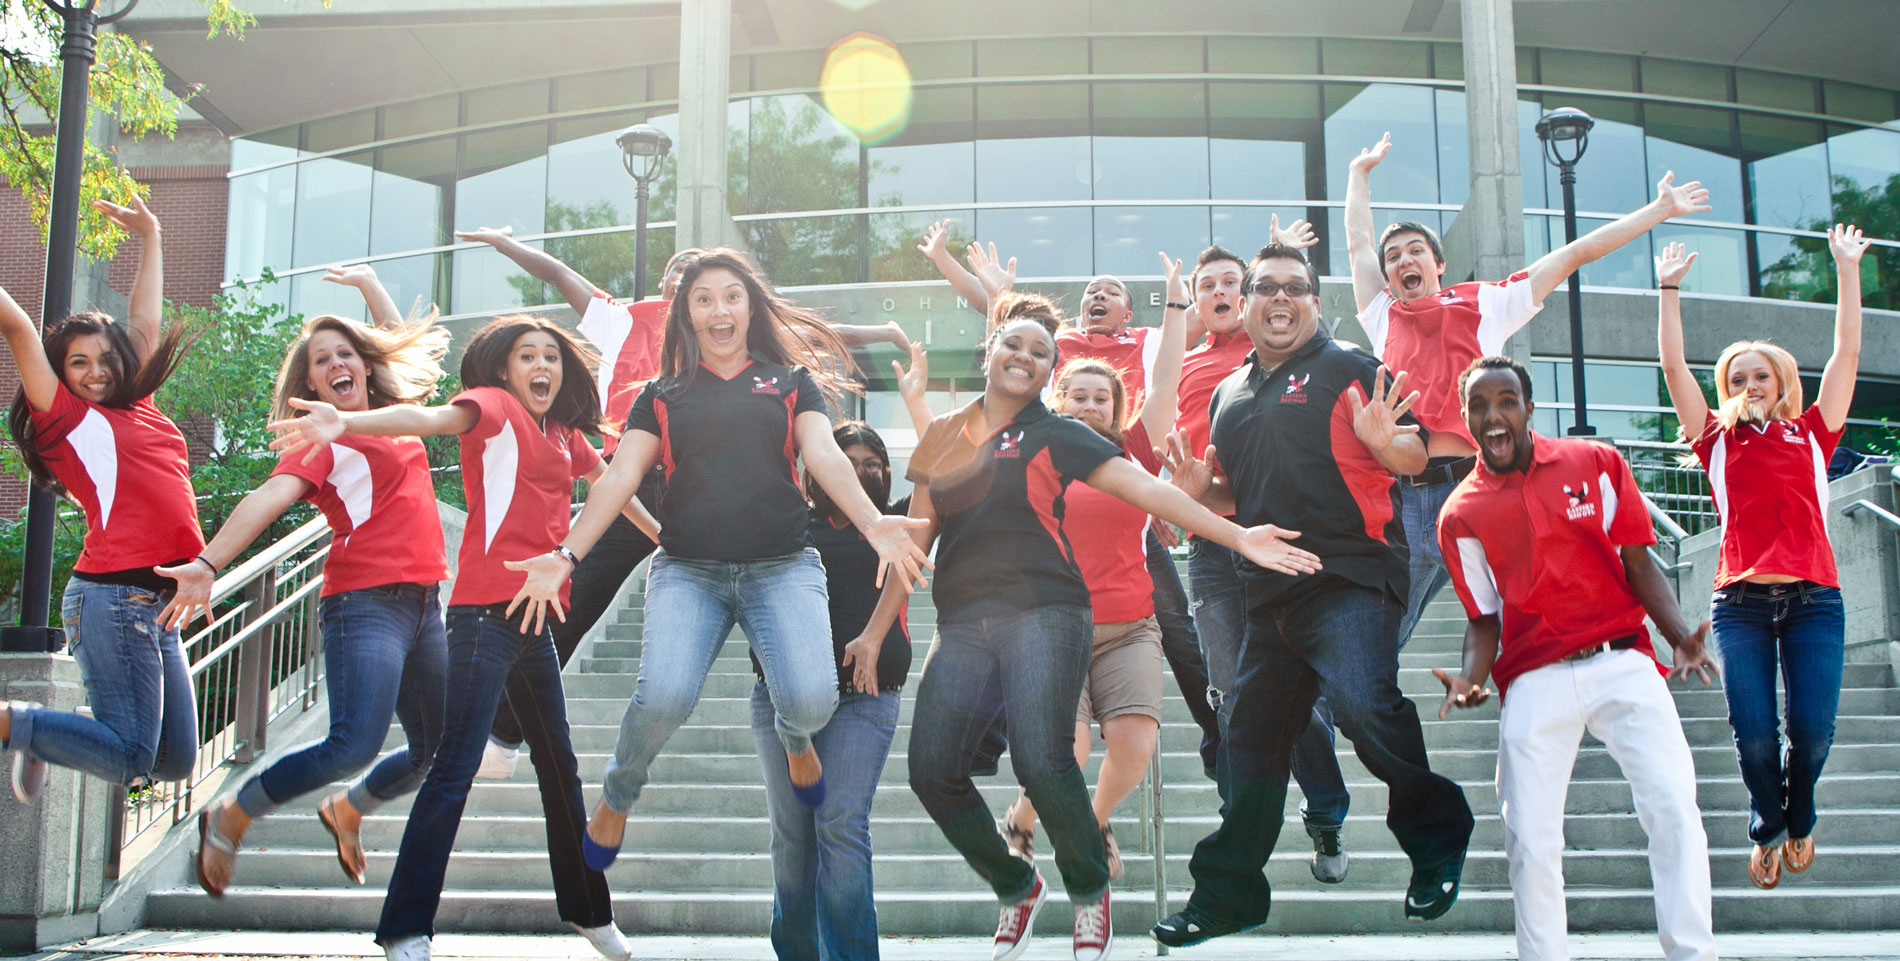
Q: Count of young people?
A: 14